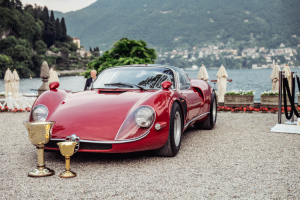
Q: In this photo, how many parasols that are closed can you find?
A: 7